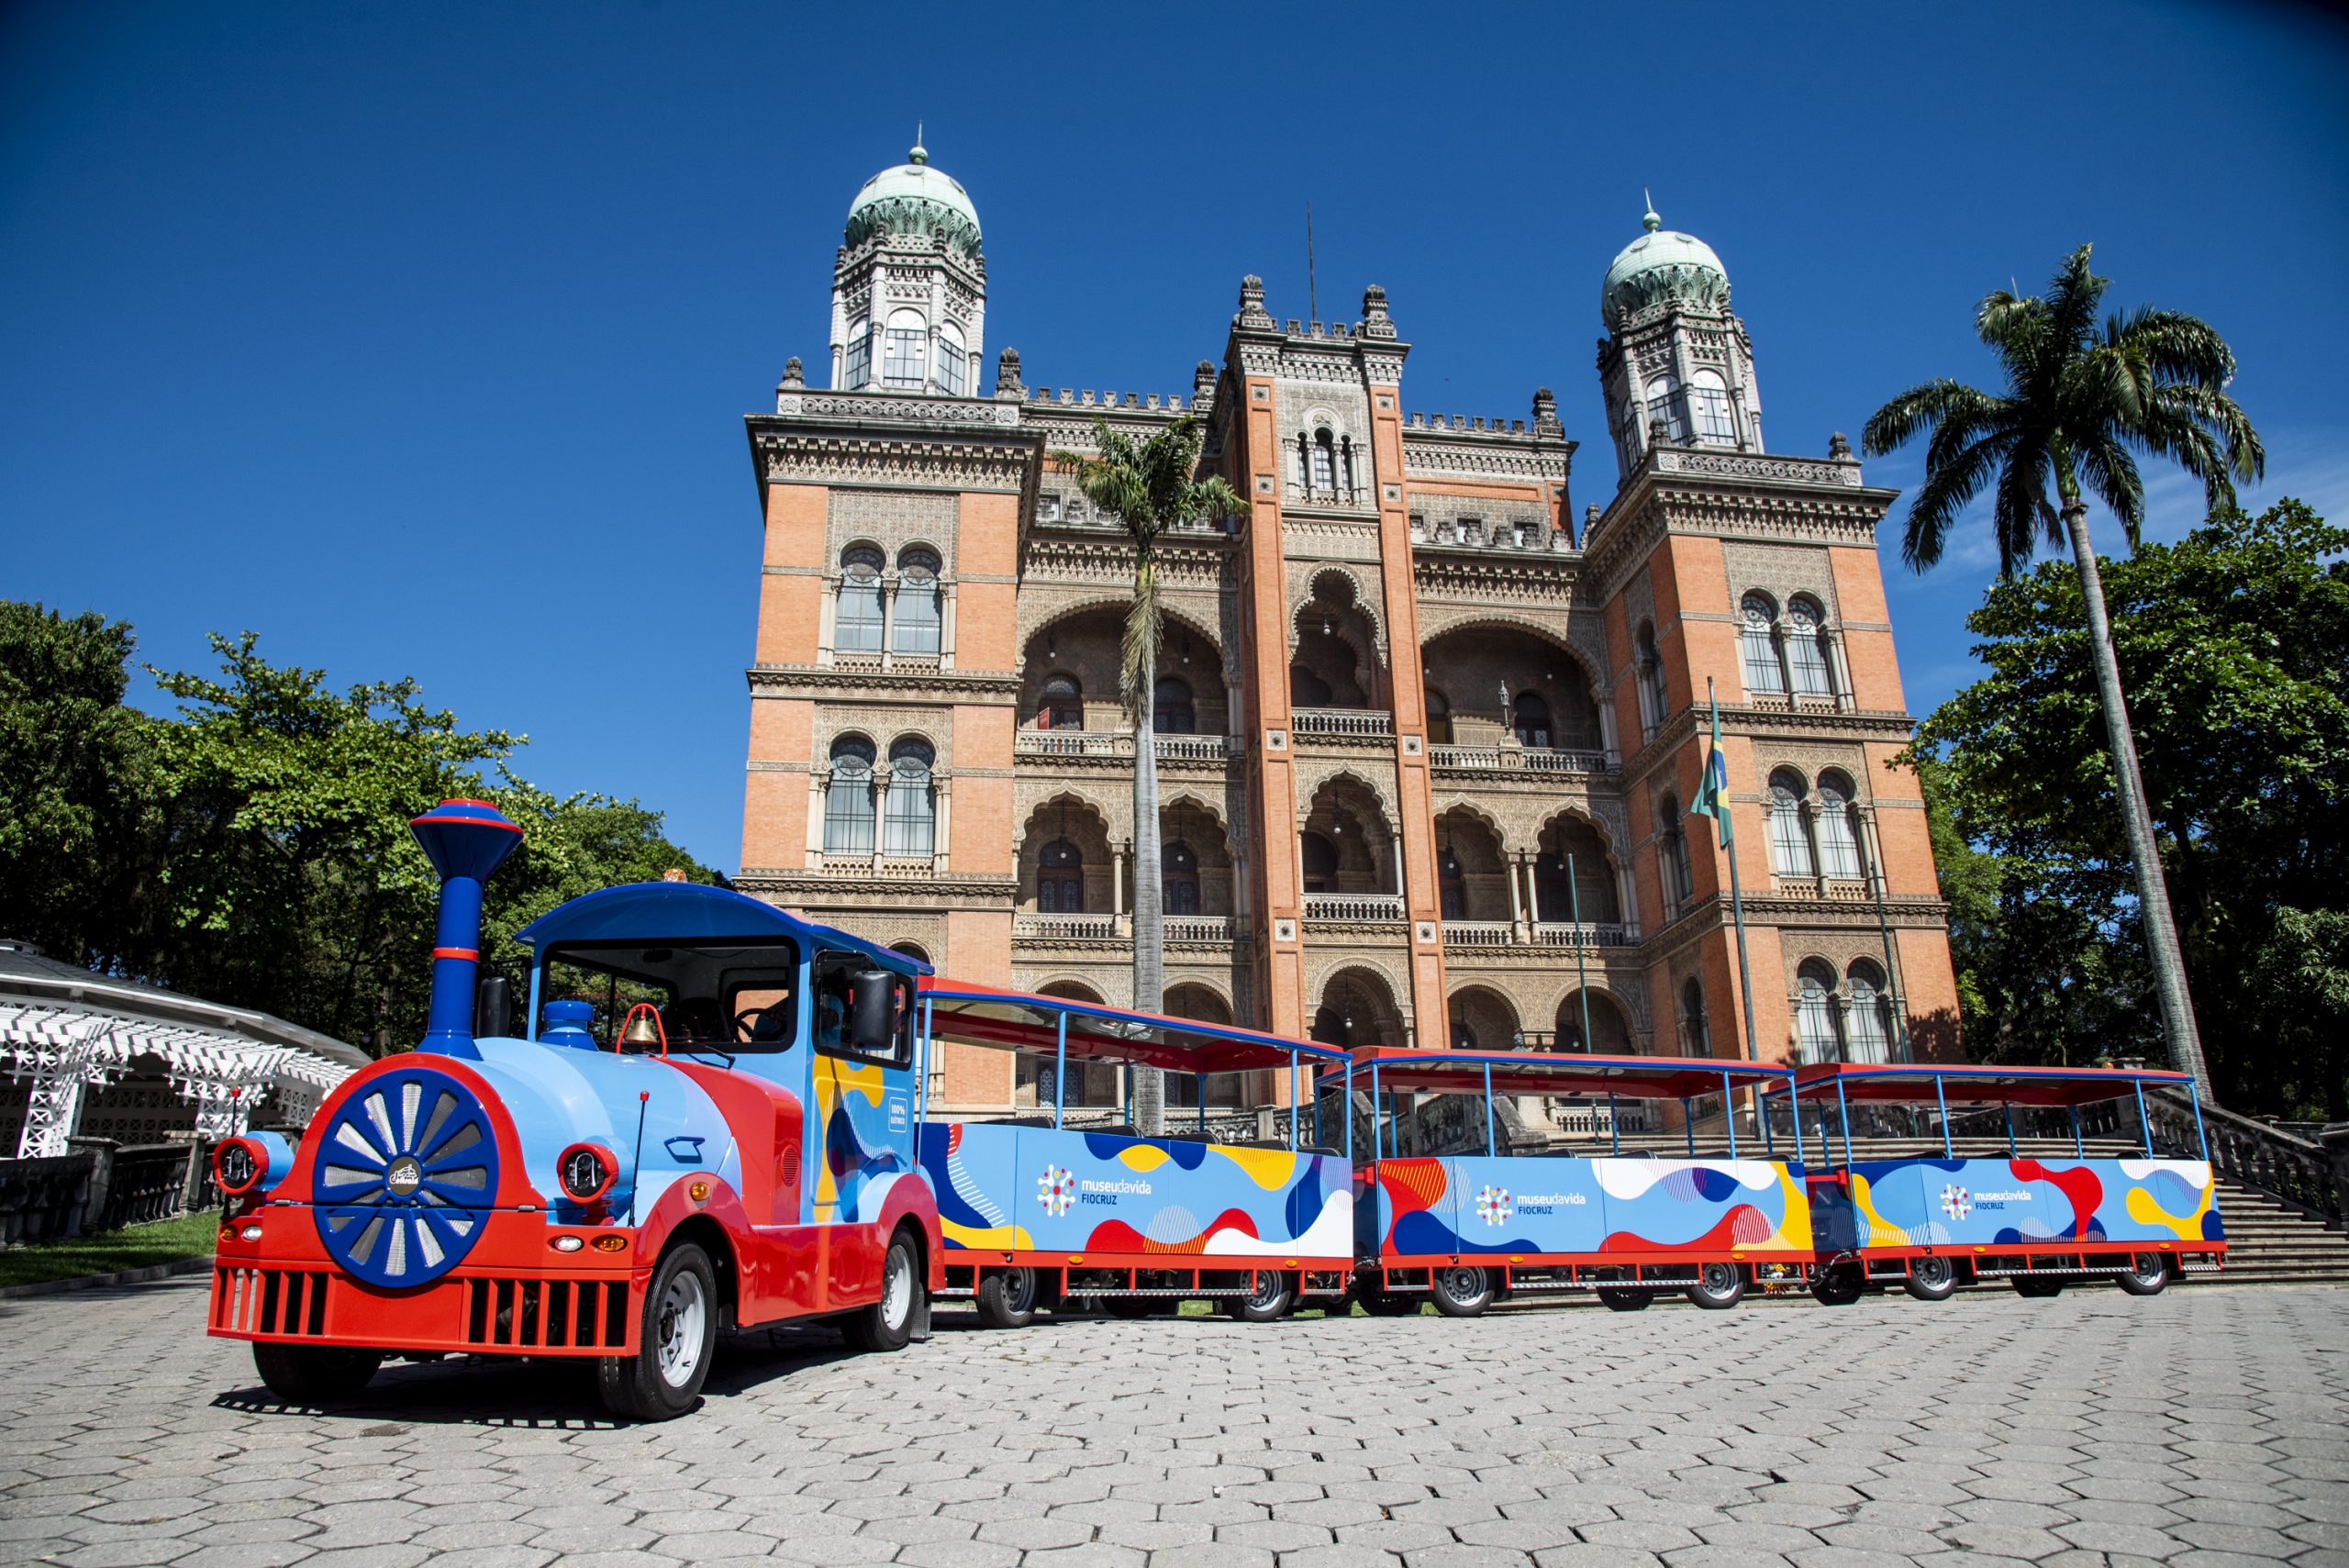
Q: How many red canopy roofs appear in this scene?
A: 3